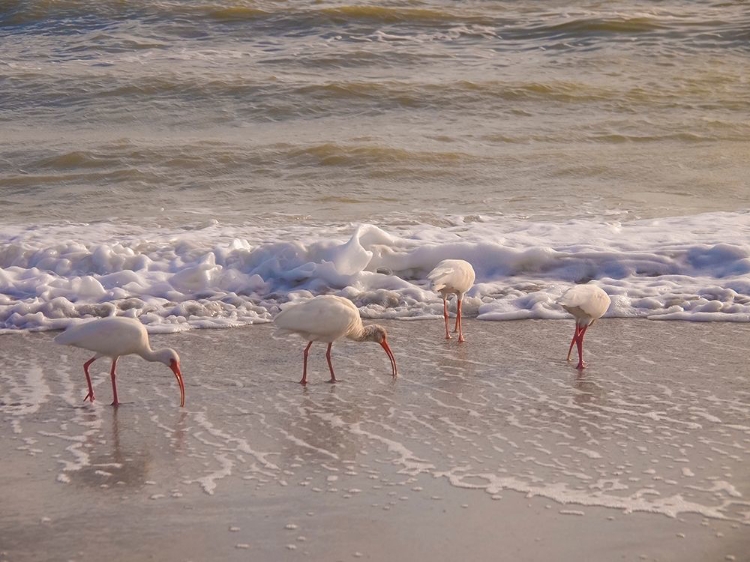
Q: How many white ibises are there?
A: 4